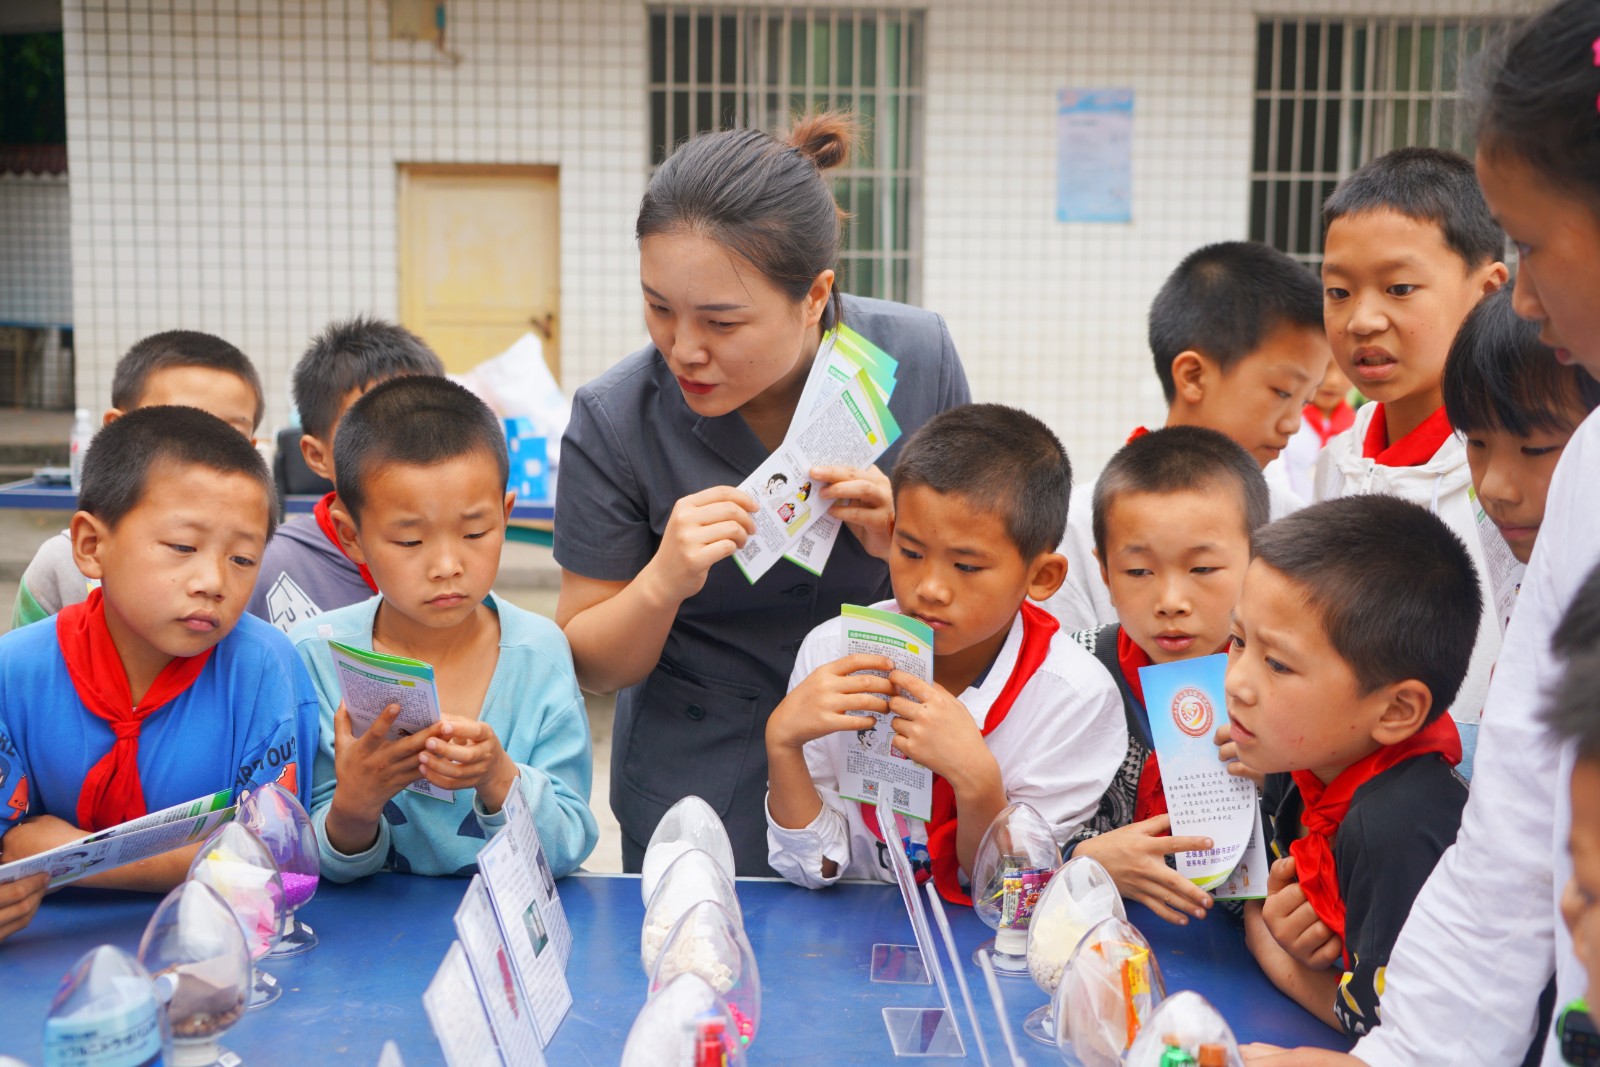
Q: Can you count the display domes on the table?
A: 12